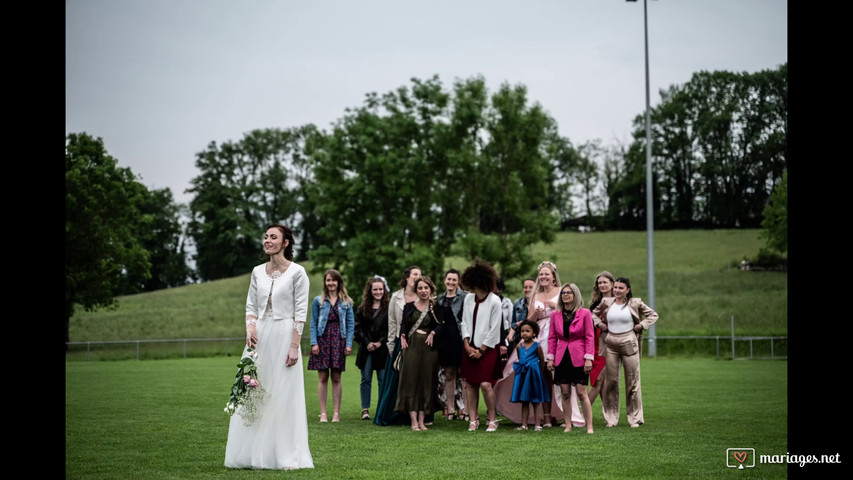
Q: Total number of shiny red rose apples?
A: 0